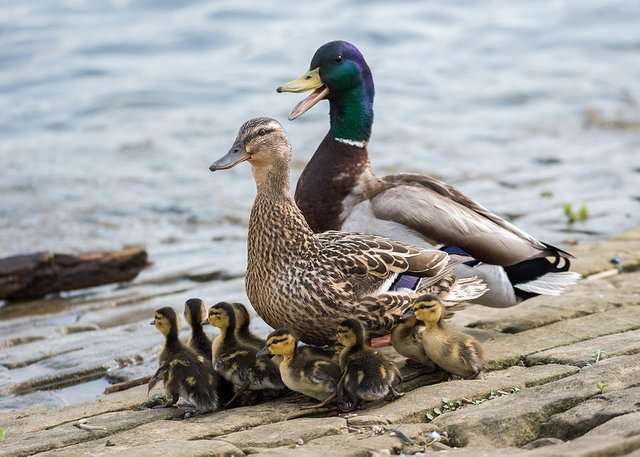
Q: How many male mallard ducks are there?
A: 1